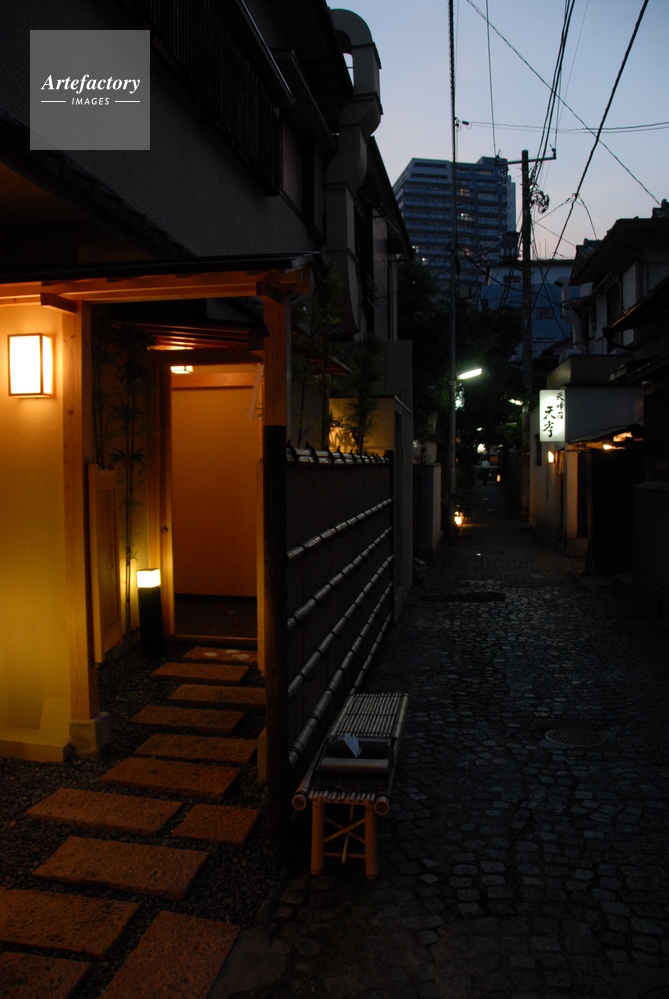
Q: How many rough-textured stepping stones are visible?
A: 12